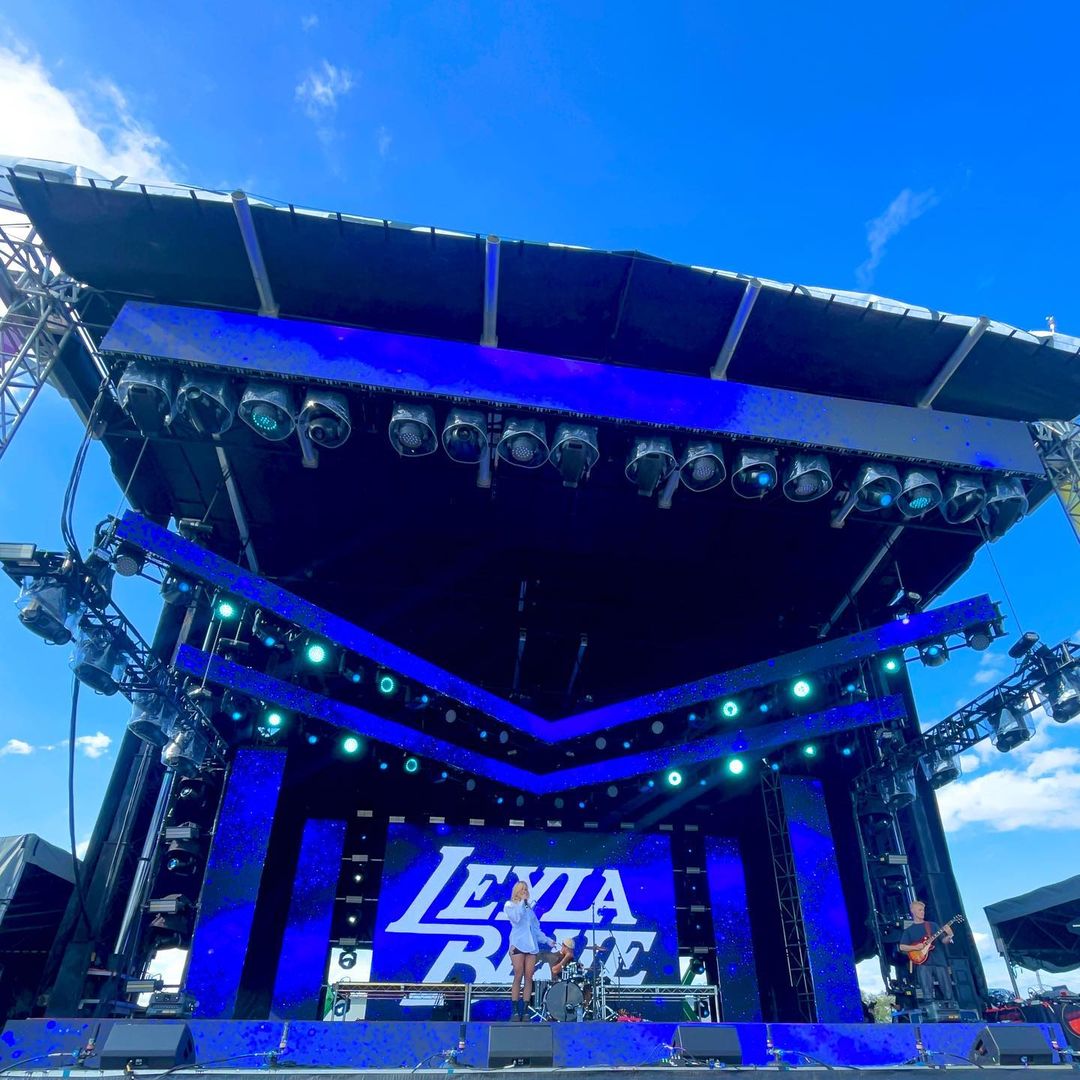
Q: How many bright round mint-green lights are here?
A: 12